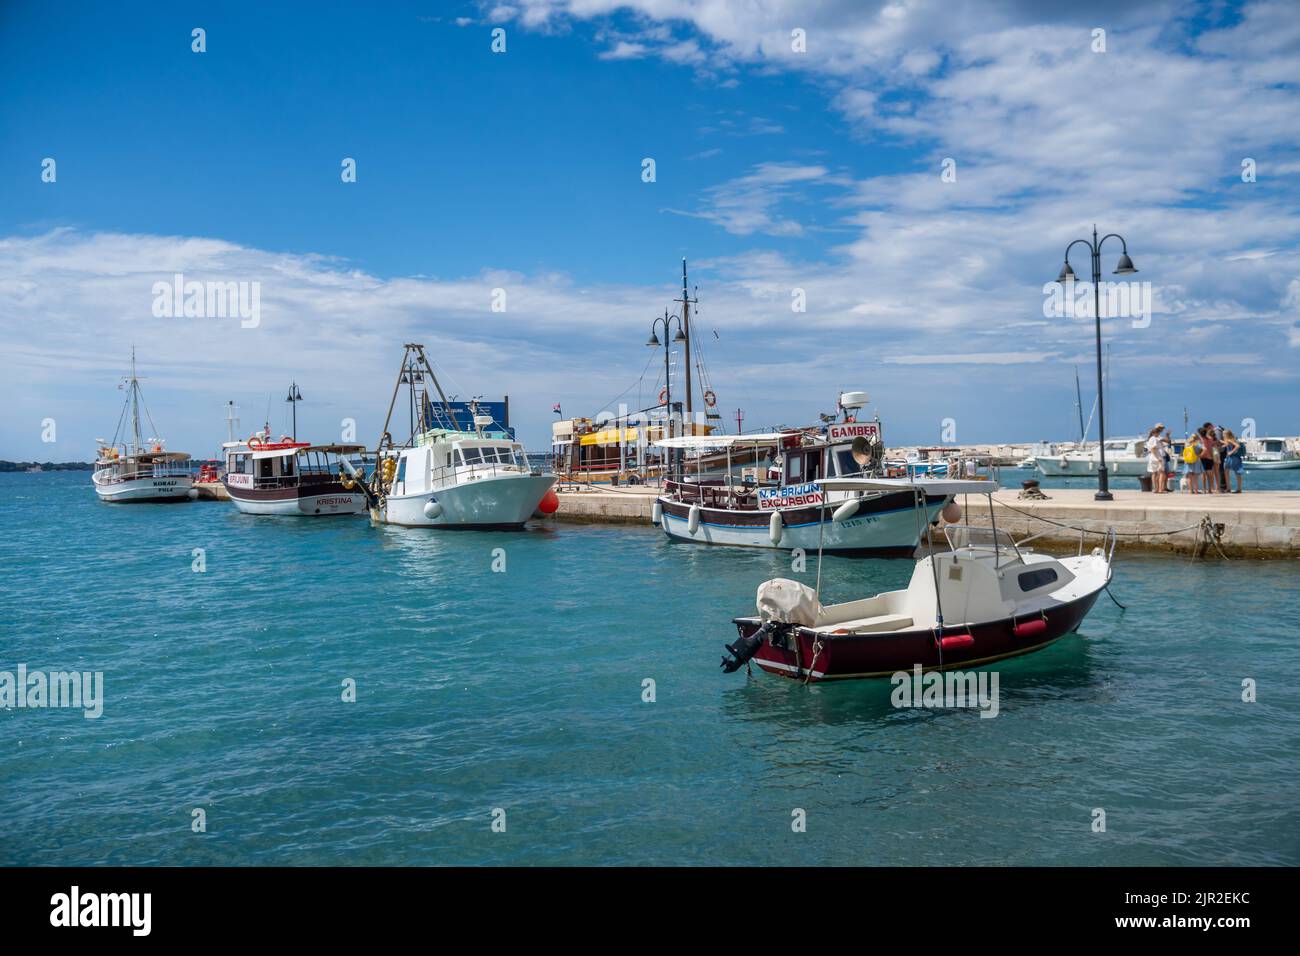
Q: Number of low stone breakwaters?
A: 1